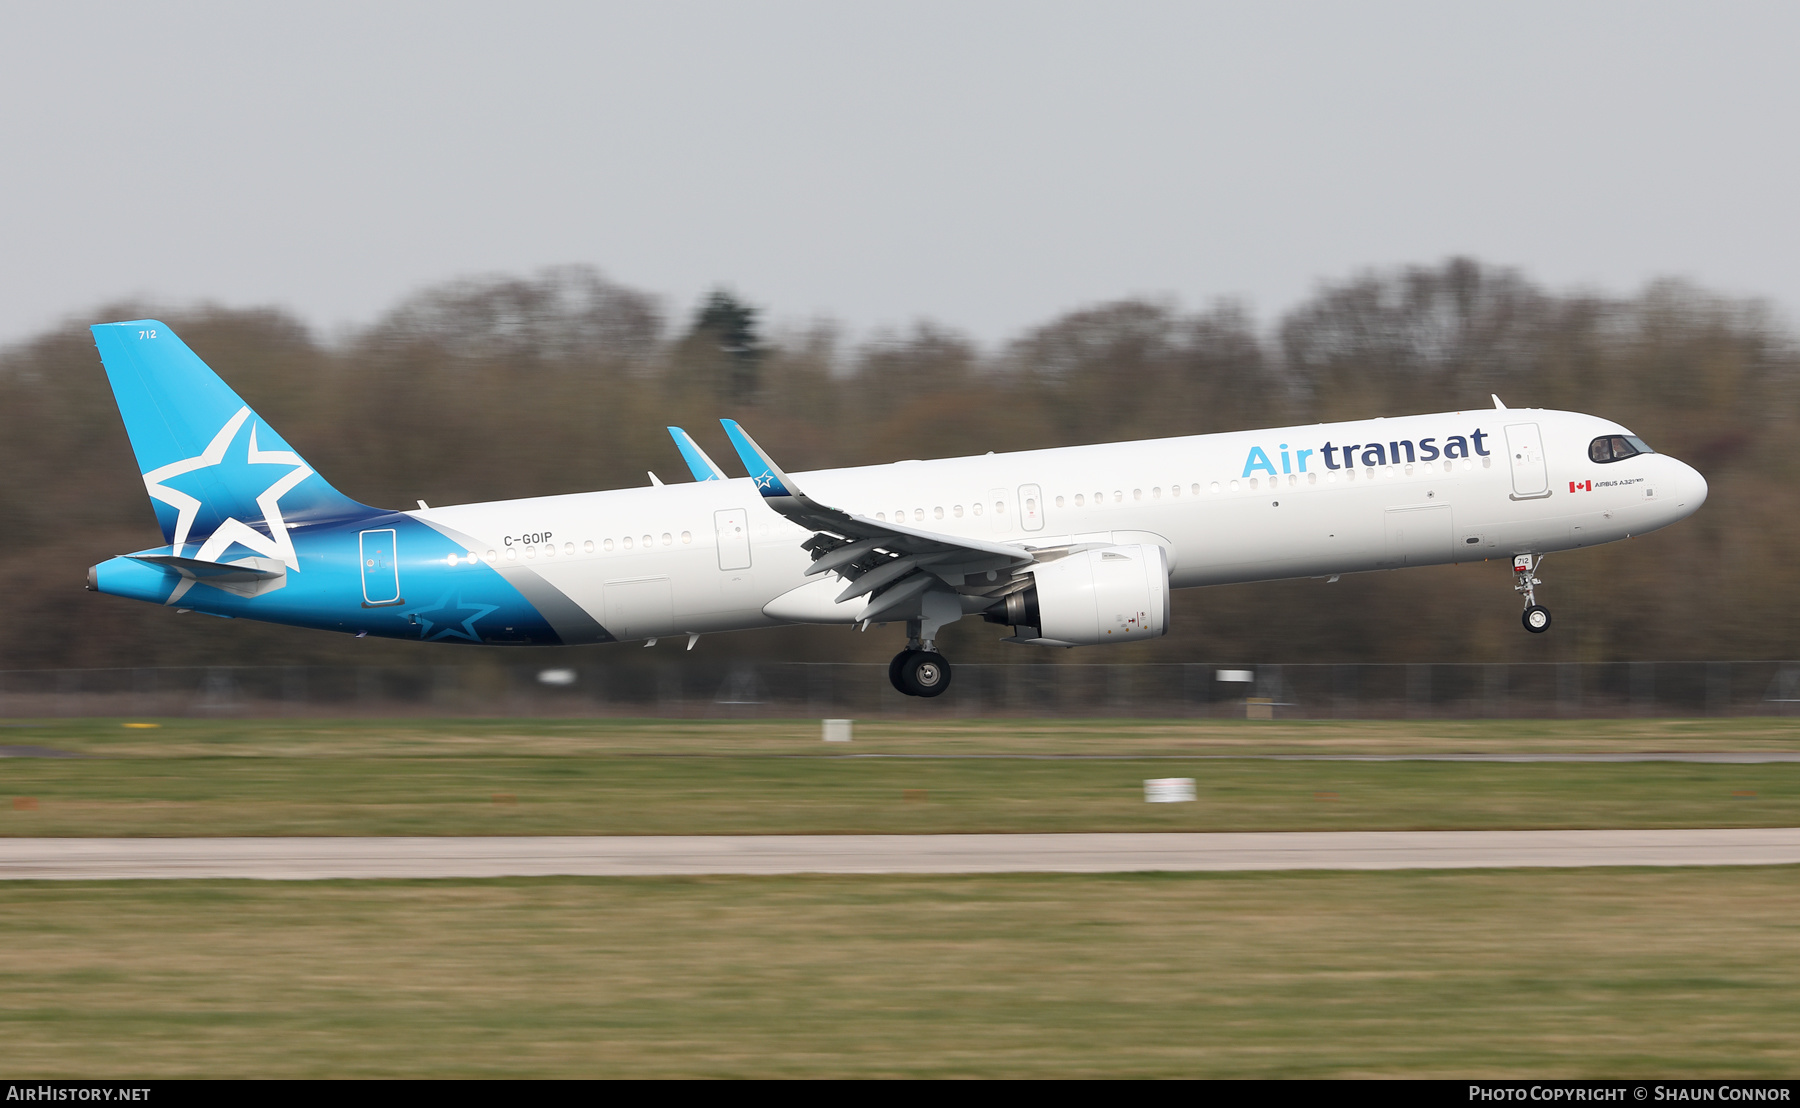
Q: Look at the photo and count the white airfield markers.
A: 4